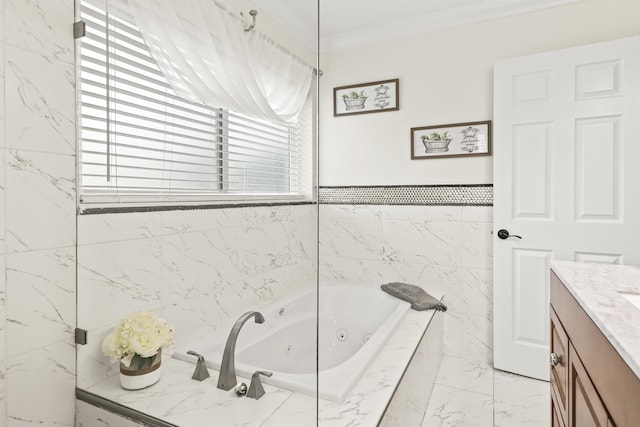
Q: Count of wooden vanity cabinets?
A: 1